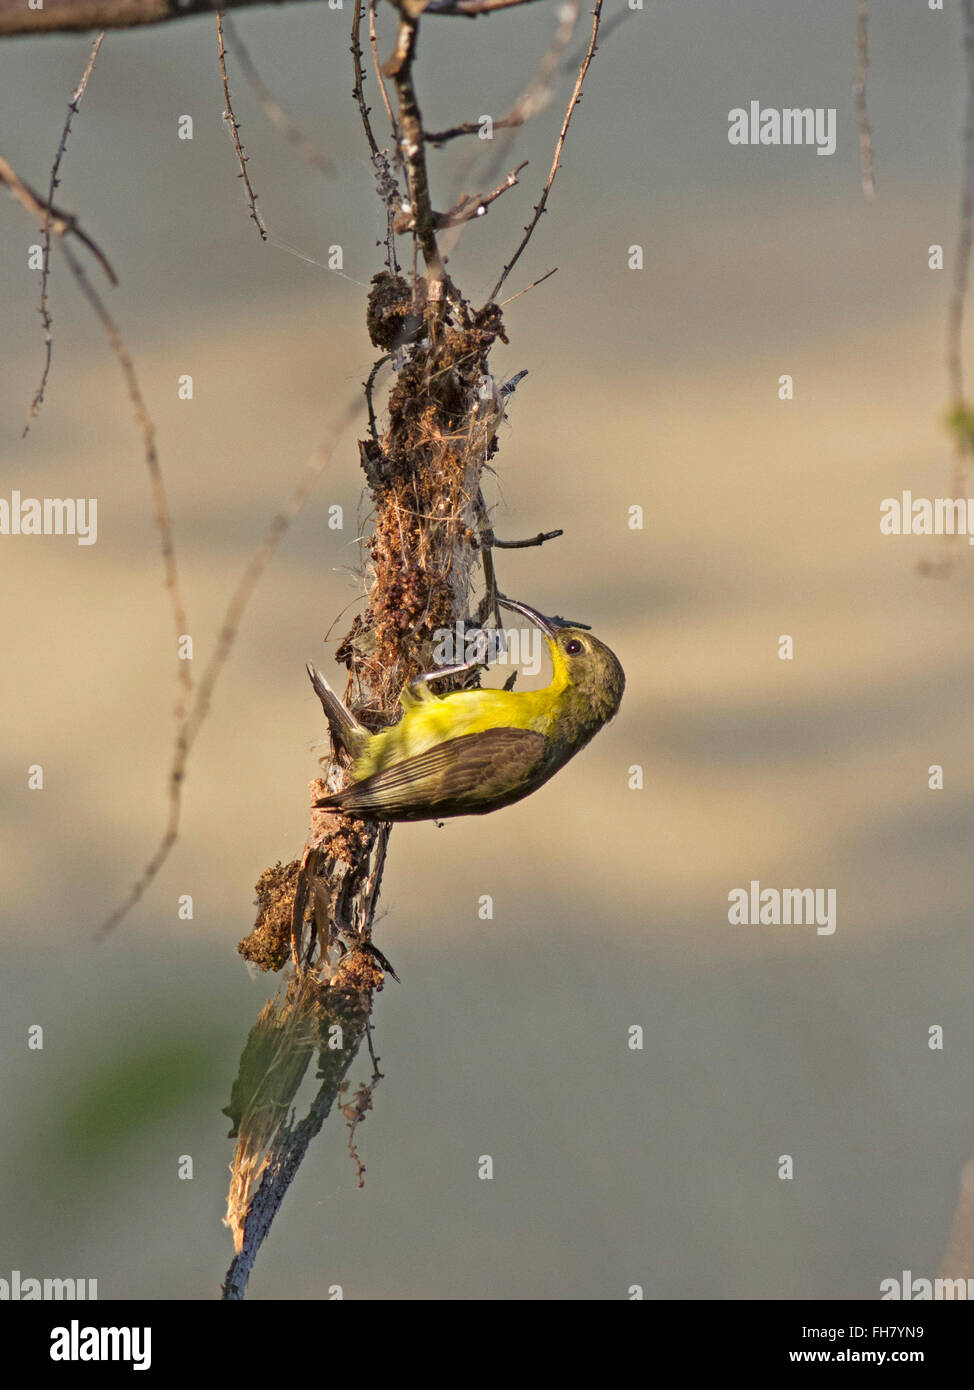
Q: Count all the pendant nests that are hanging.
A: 1